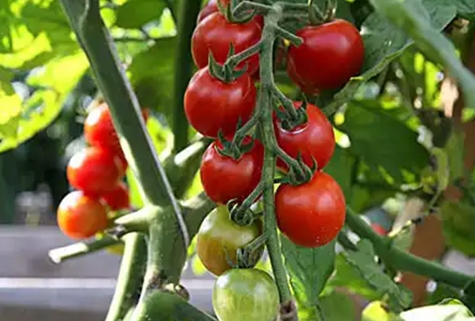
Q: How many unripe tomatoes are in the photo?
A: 2